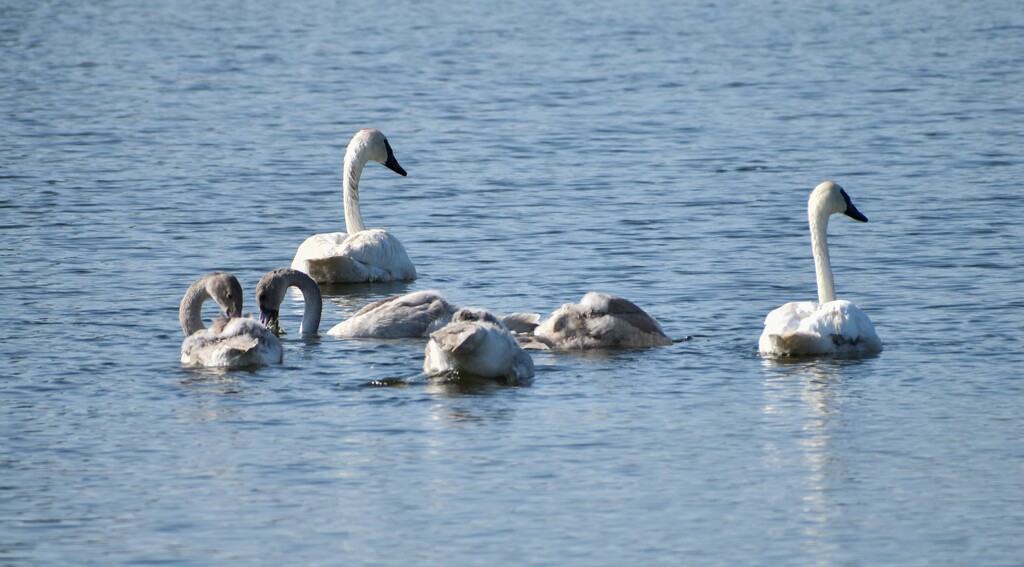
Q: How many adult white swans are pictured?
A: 2